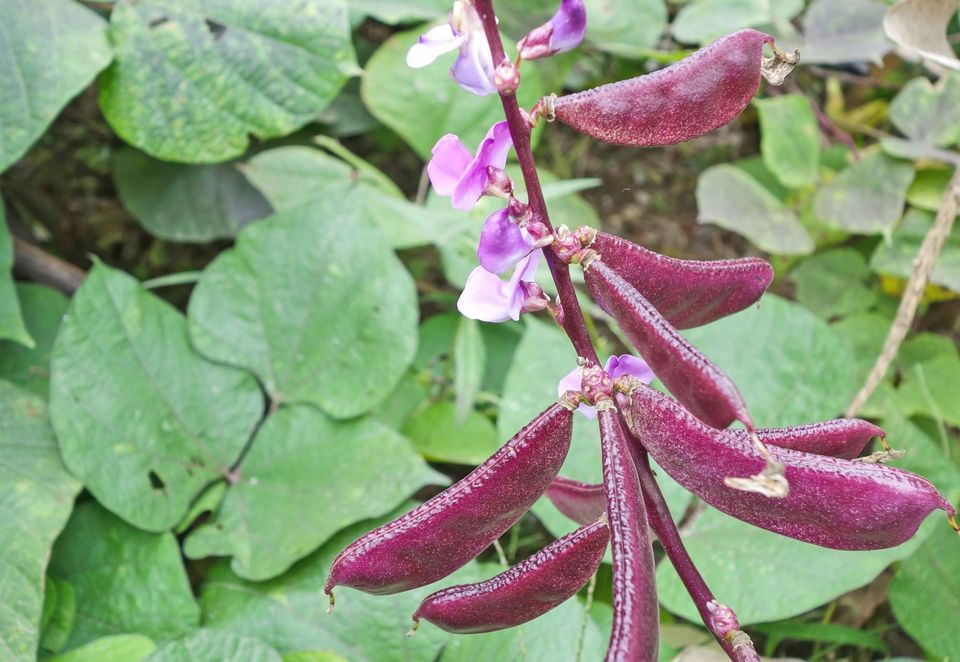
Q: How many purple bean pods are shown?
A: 9